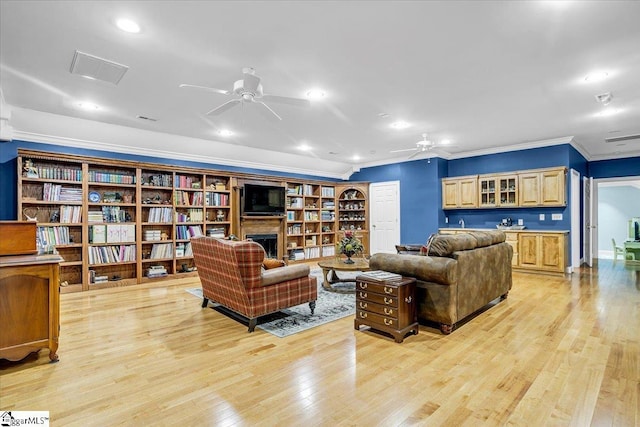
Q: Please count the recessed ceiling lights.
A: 10